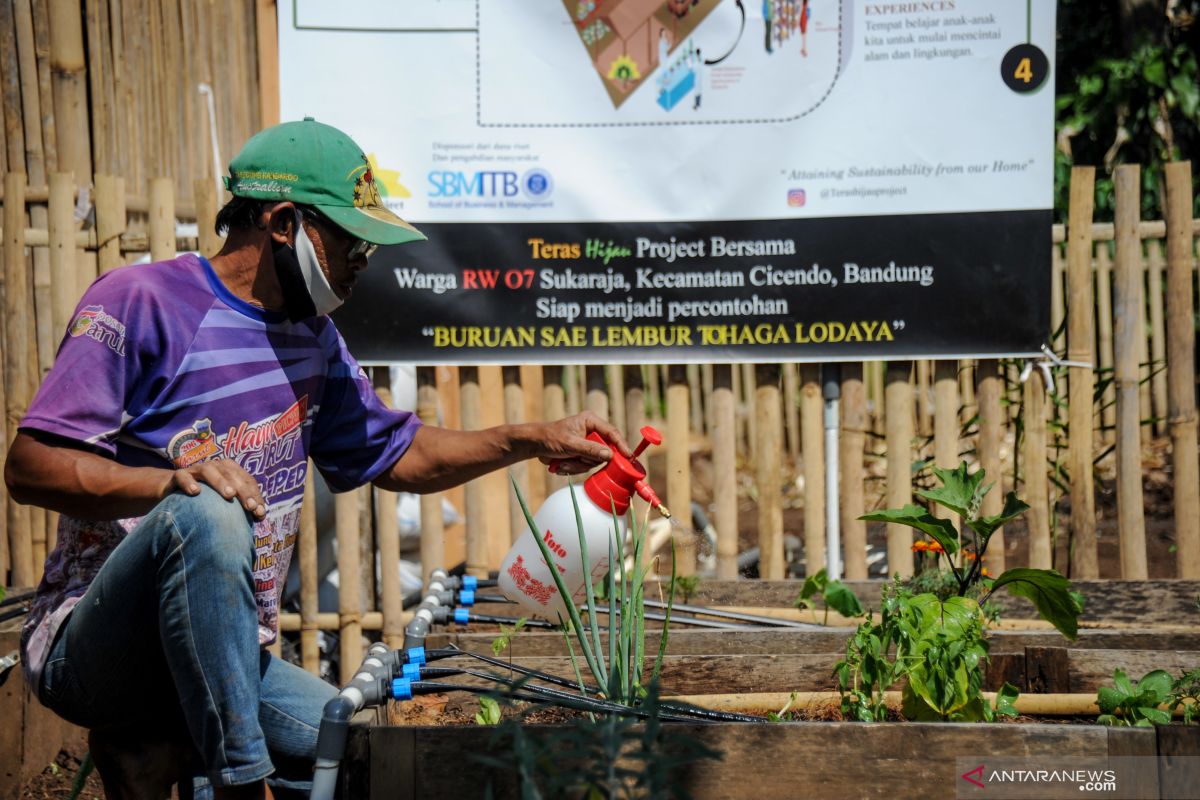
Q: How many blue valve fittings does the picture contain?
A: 6